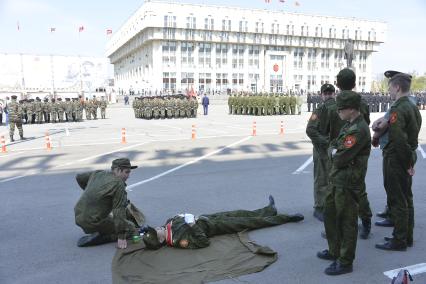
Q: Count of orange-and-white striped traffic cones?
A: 6